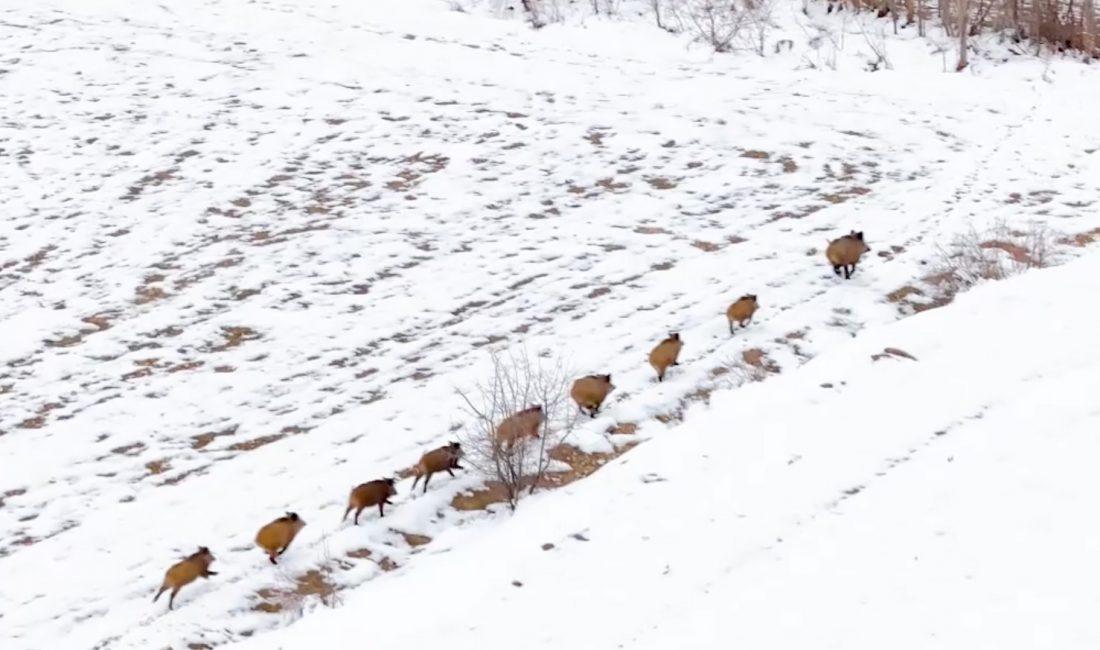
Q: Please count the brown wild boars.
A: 9